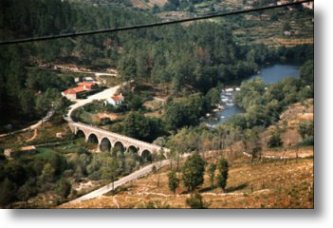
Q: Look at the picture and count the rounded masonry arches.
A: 6